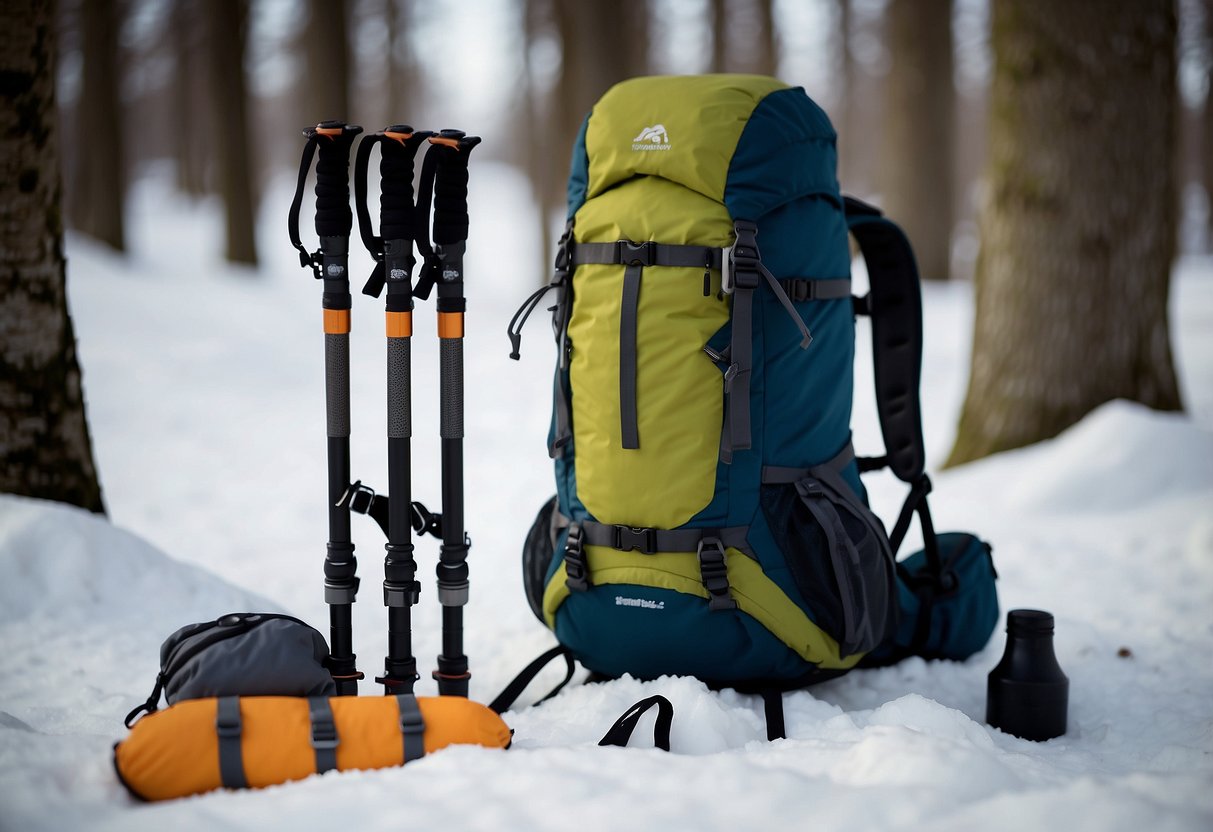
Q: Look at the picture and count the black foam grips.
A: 3